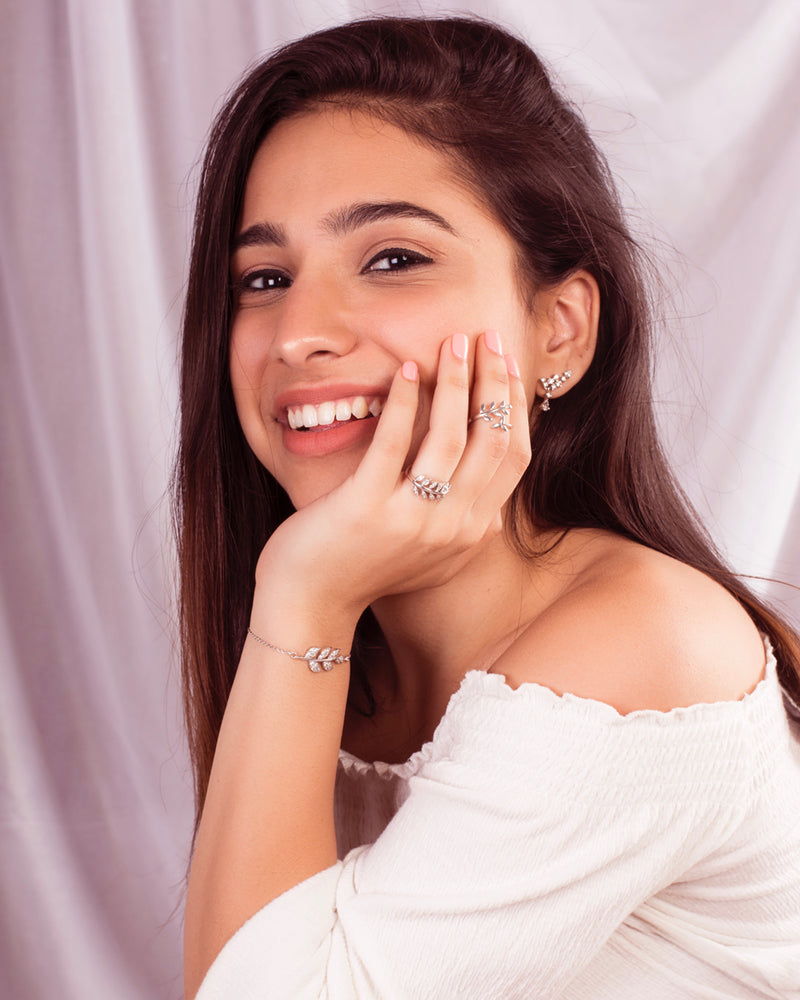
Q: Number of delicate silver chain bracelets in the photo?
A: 1